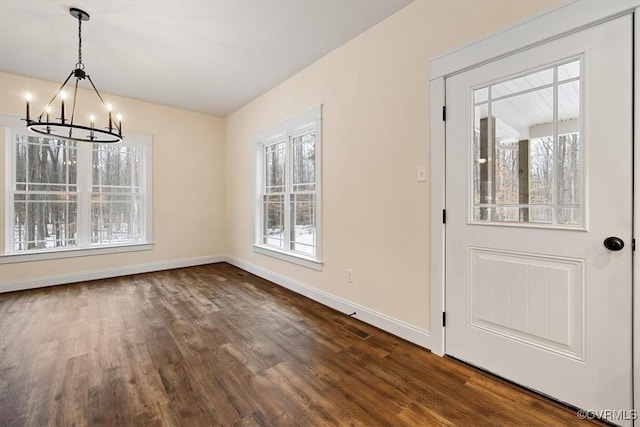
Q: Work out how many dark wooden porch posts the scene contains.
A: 2